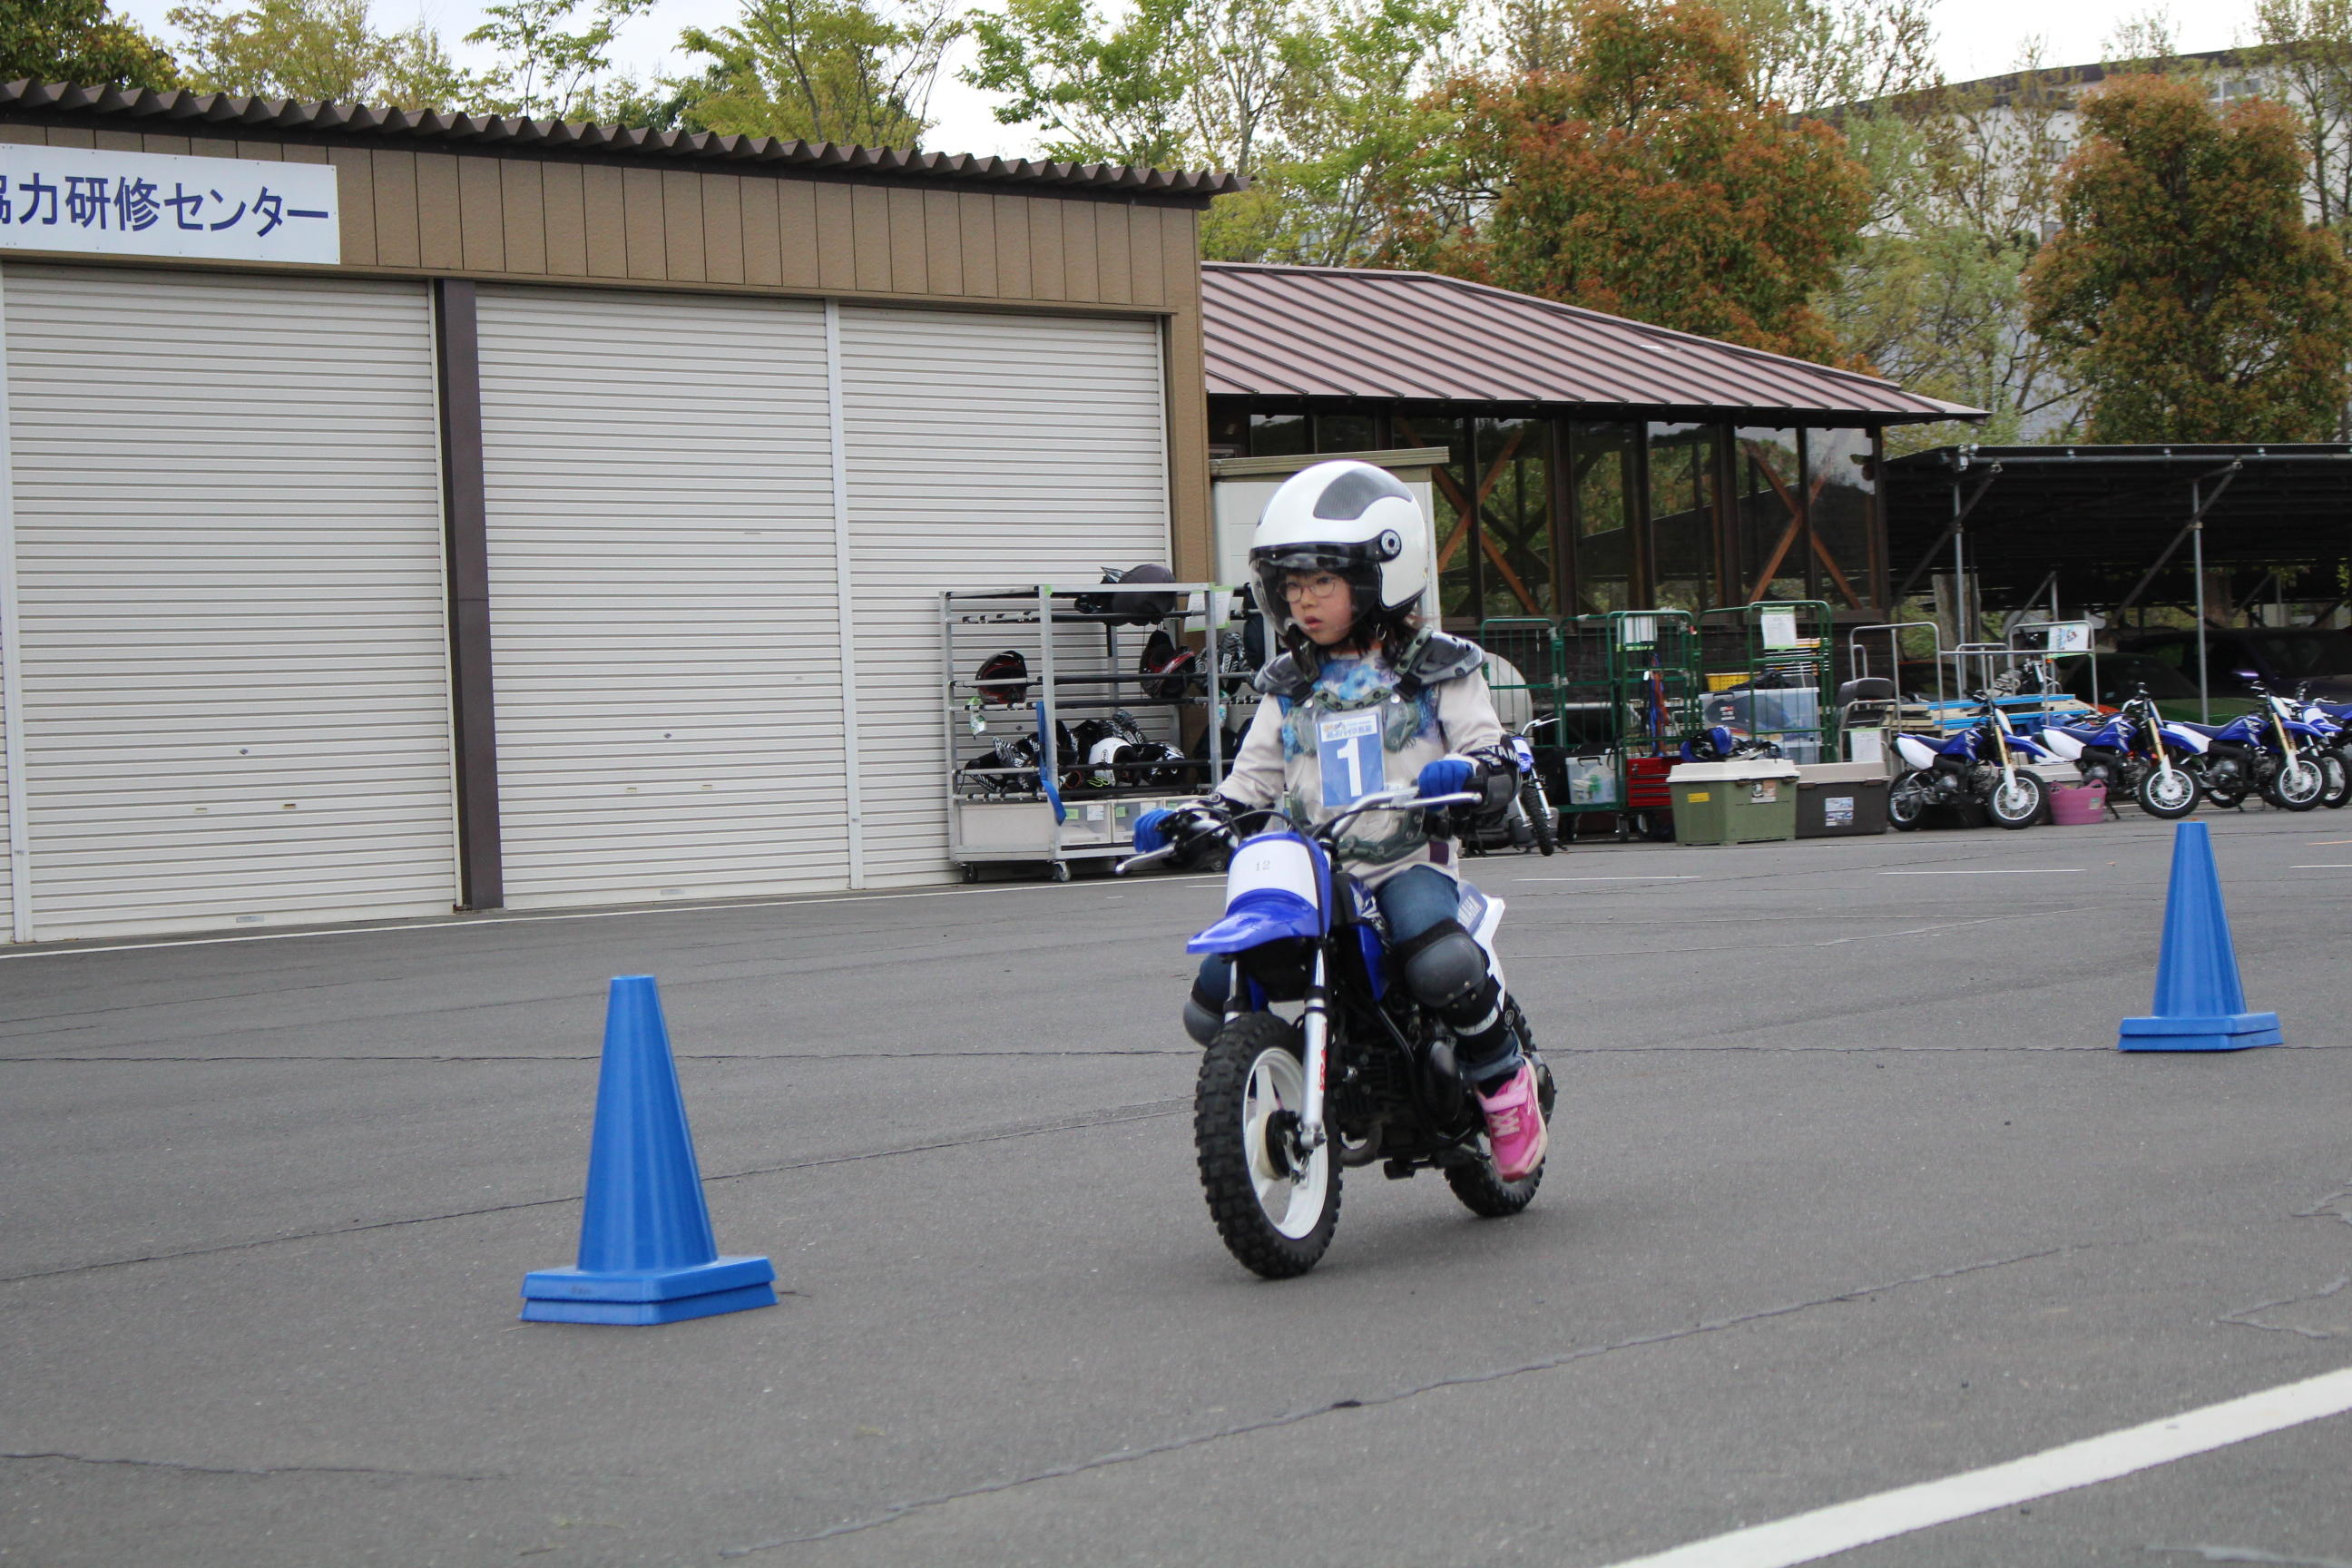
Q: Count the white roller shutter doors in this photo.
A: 3